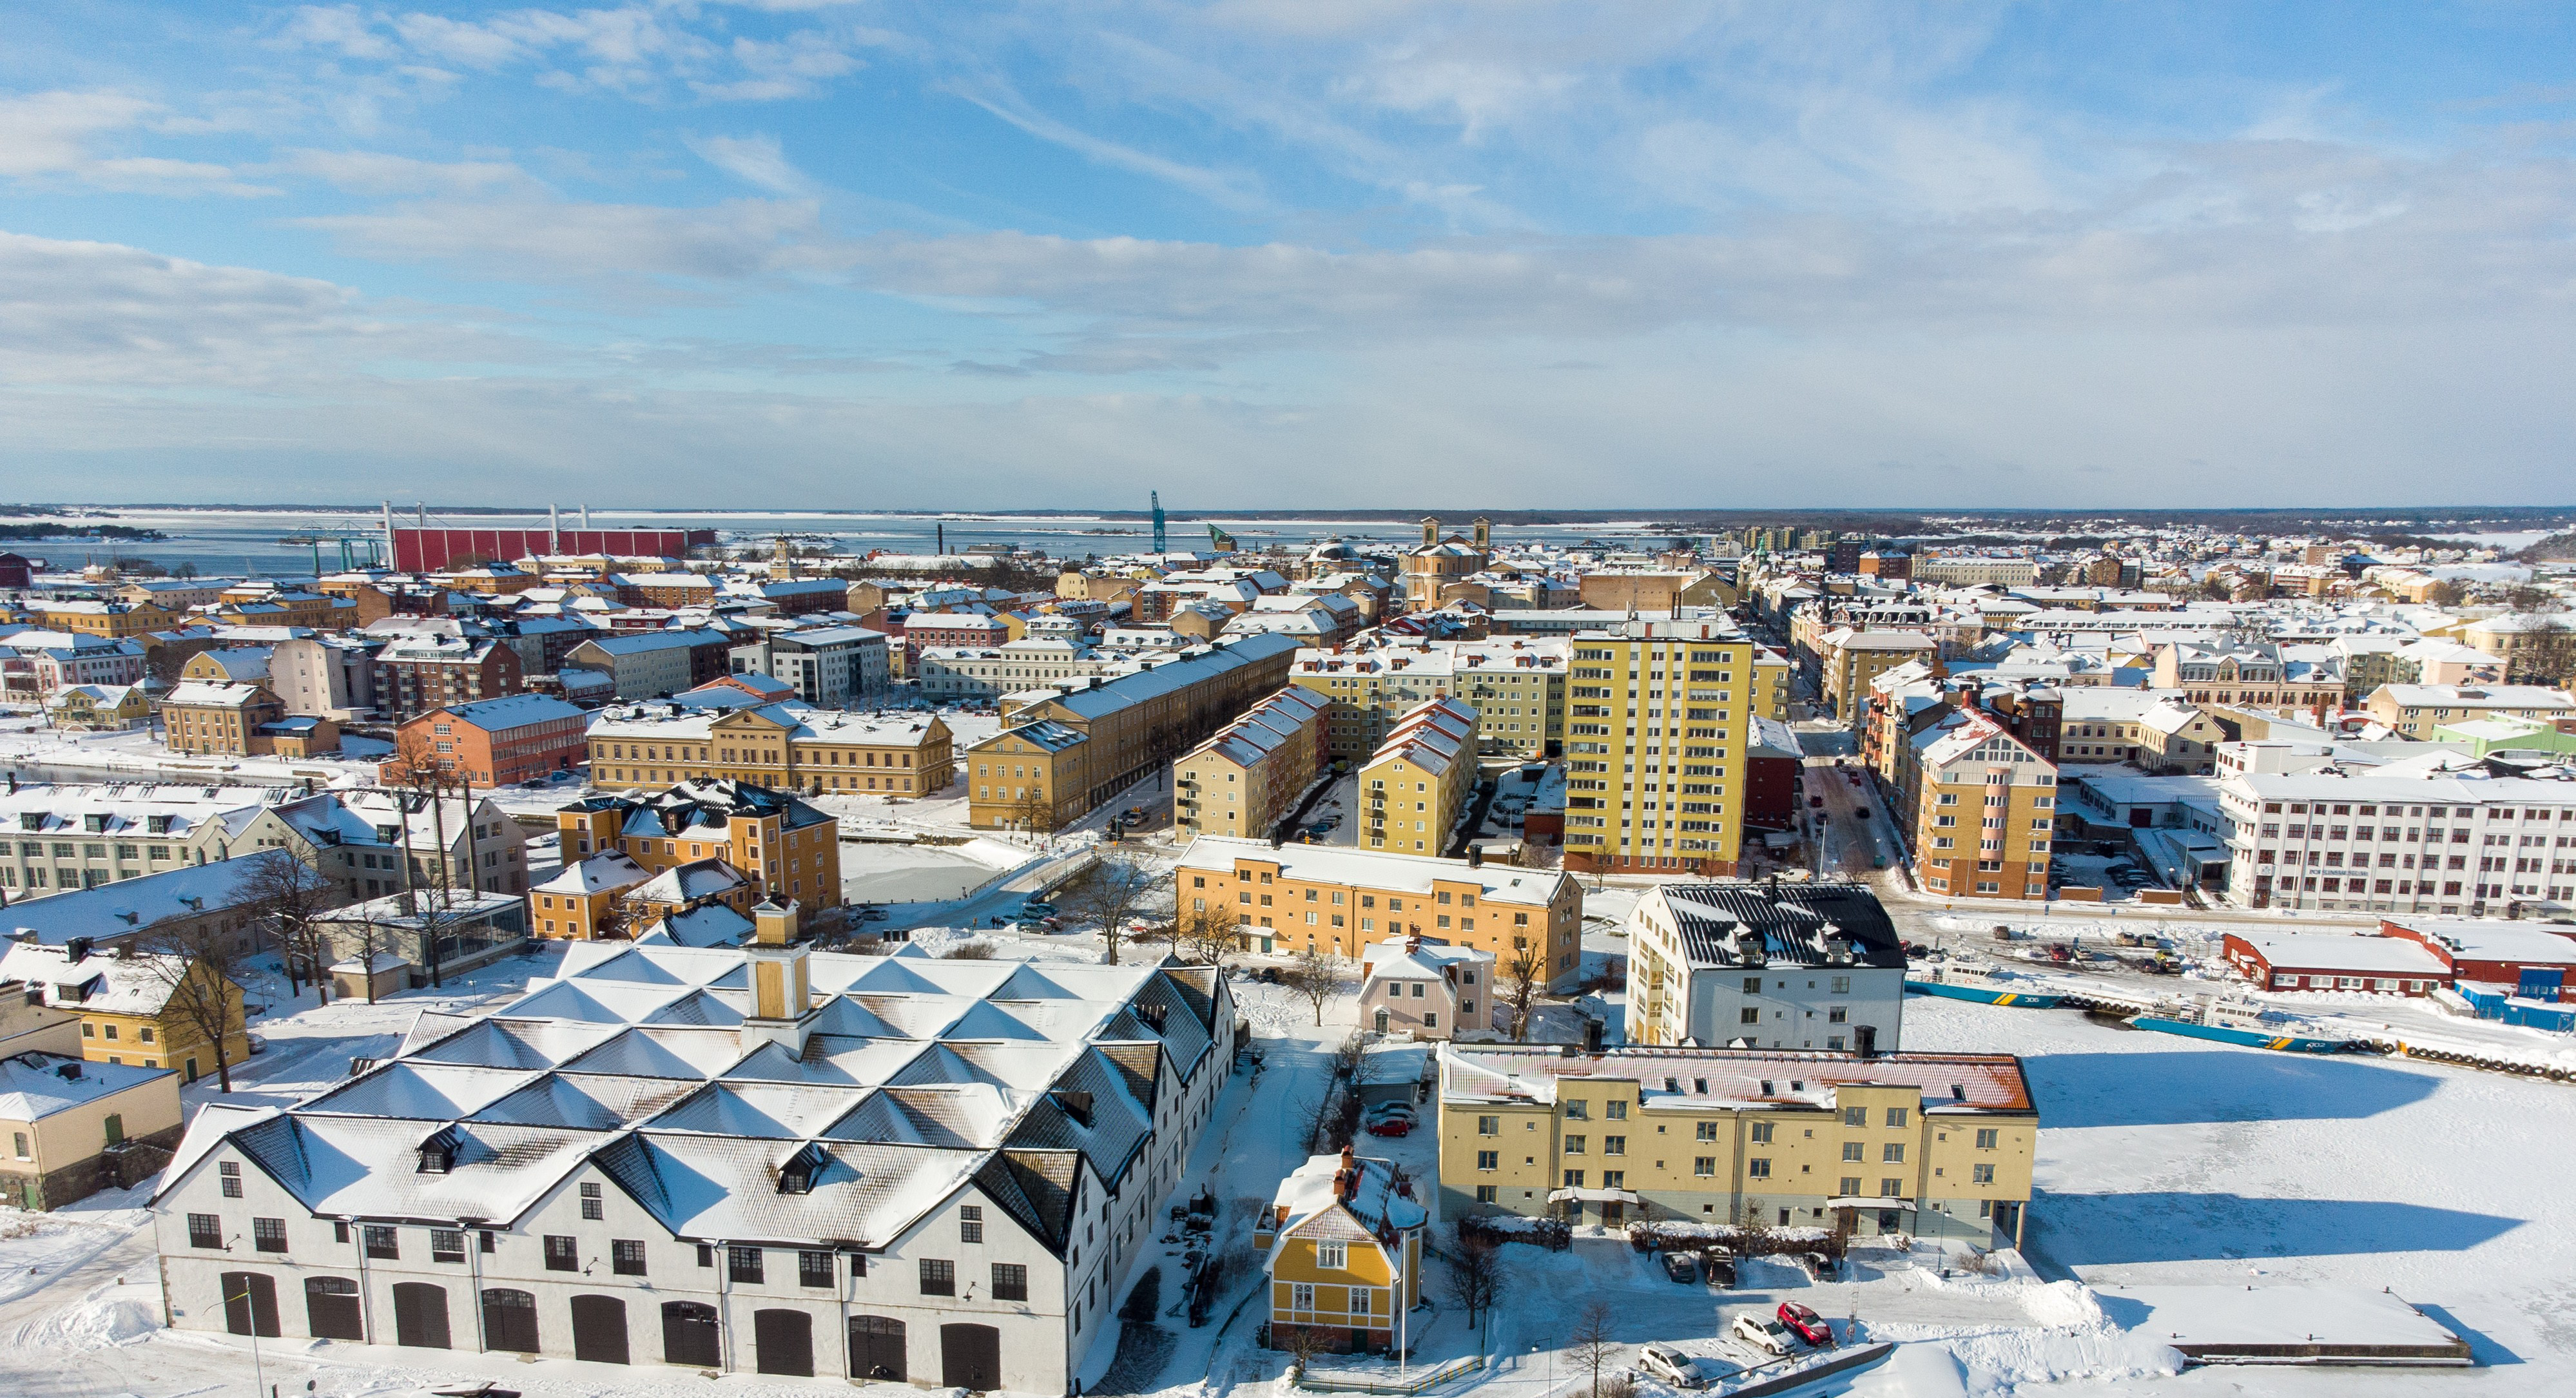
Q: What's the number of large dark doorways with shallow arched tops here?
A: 9